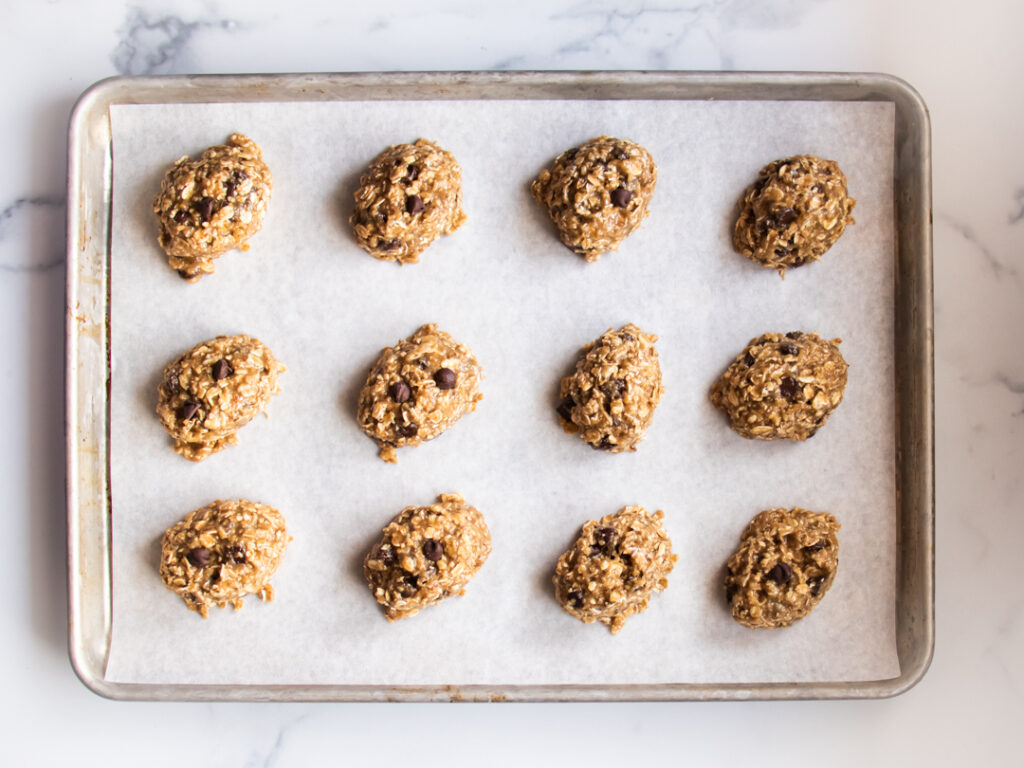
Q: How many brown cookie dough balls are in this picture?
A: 12